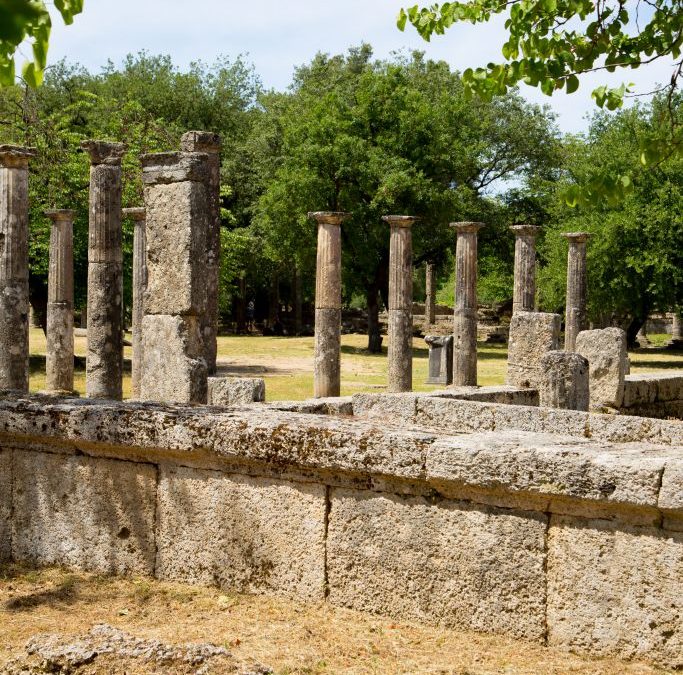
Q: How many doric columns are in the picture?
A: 9